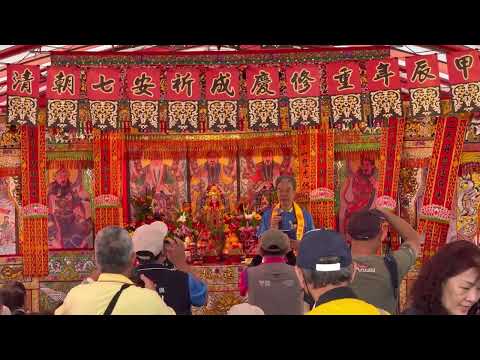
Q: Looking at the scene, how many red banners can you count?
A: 12